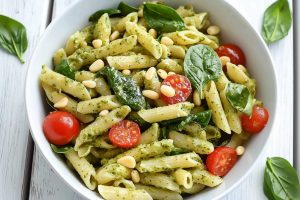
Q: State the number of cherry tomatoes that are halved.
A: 3